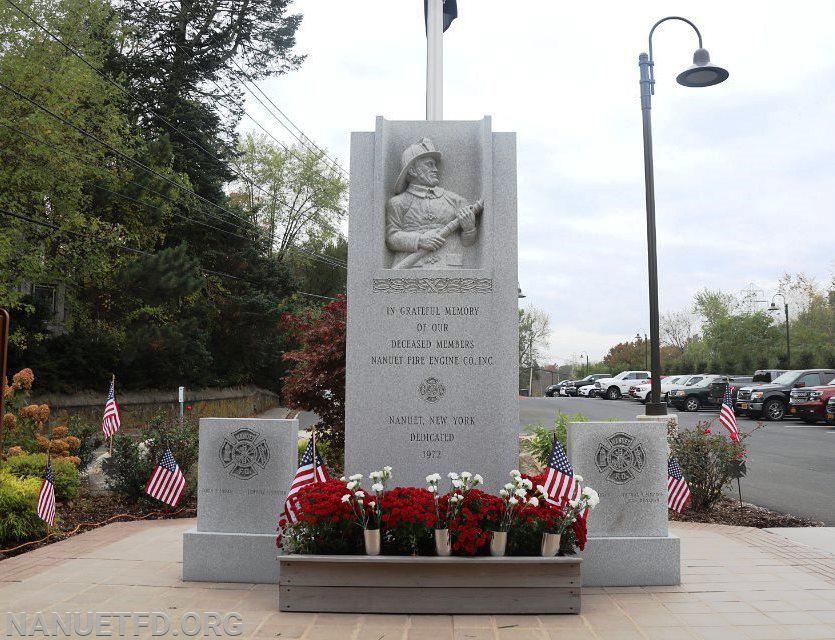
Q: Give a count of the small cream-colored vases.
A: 4